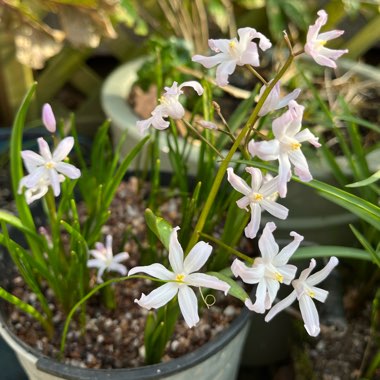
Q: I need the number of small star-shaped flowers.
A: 11